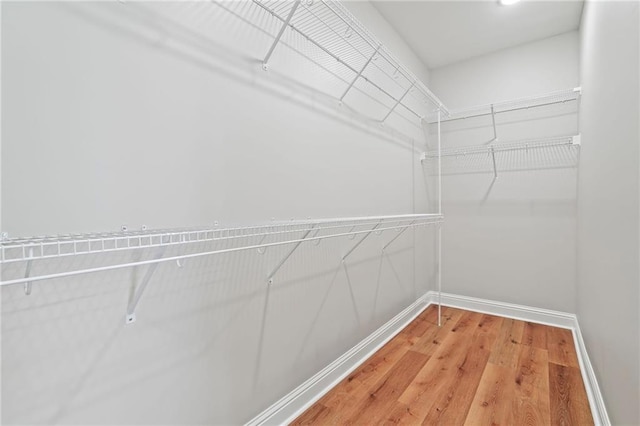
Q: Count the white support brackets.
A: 9